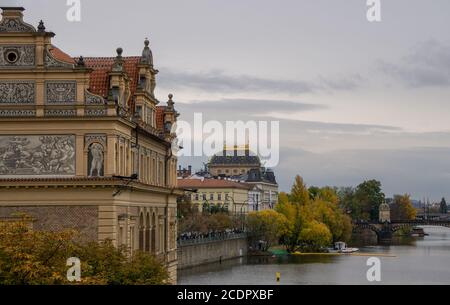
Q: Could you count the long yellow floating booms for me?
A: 1